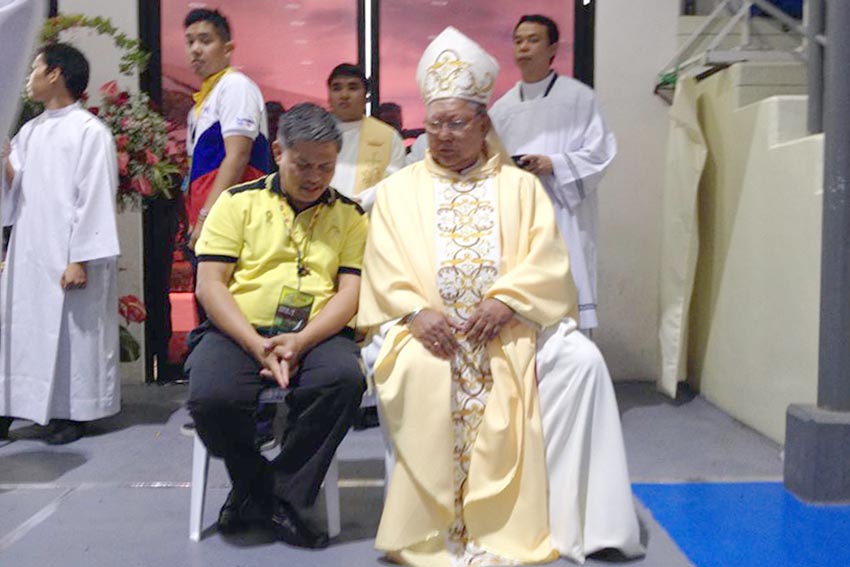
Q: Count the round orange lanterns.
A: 0